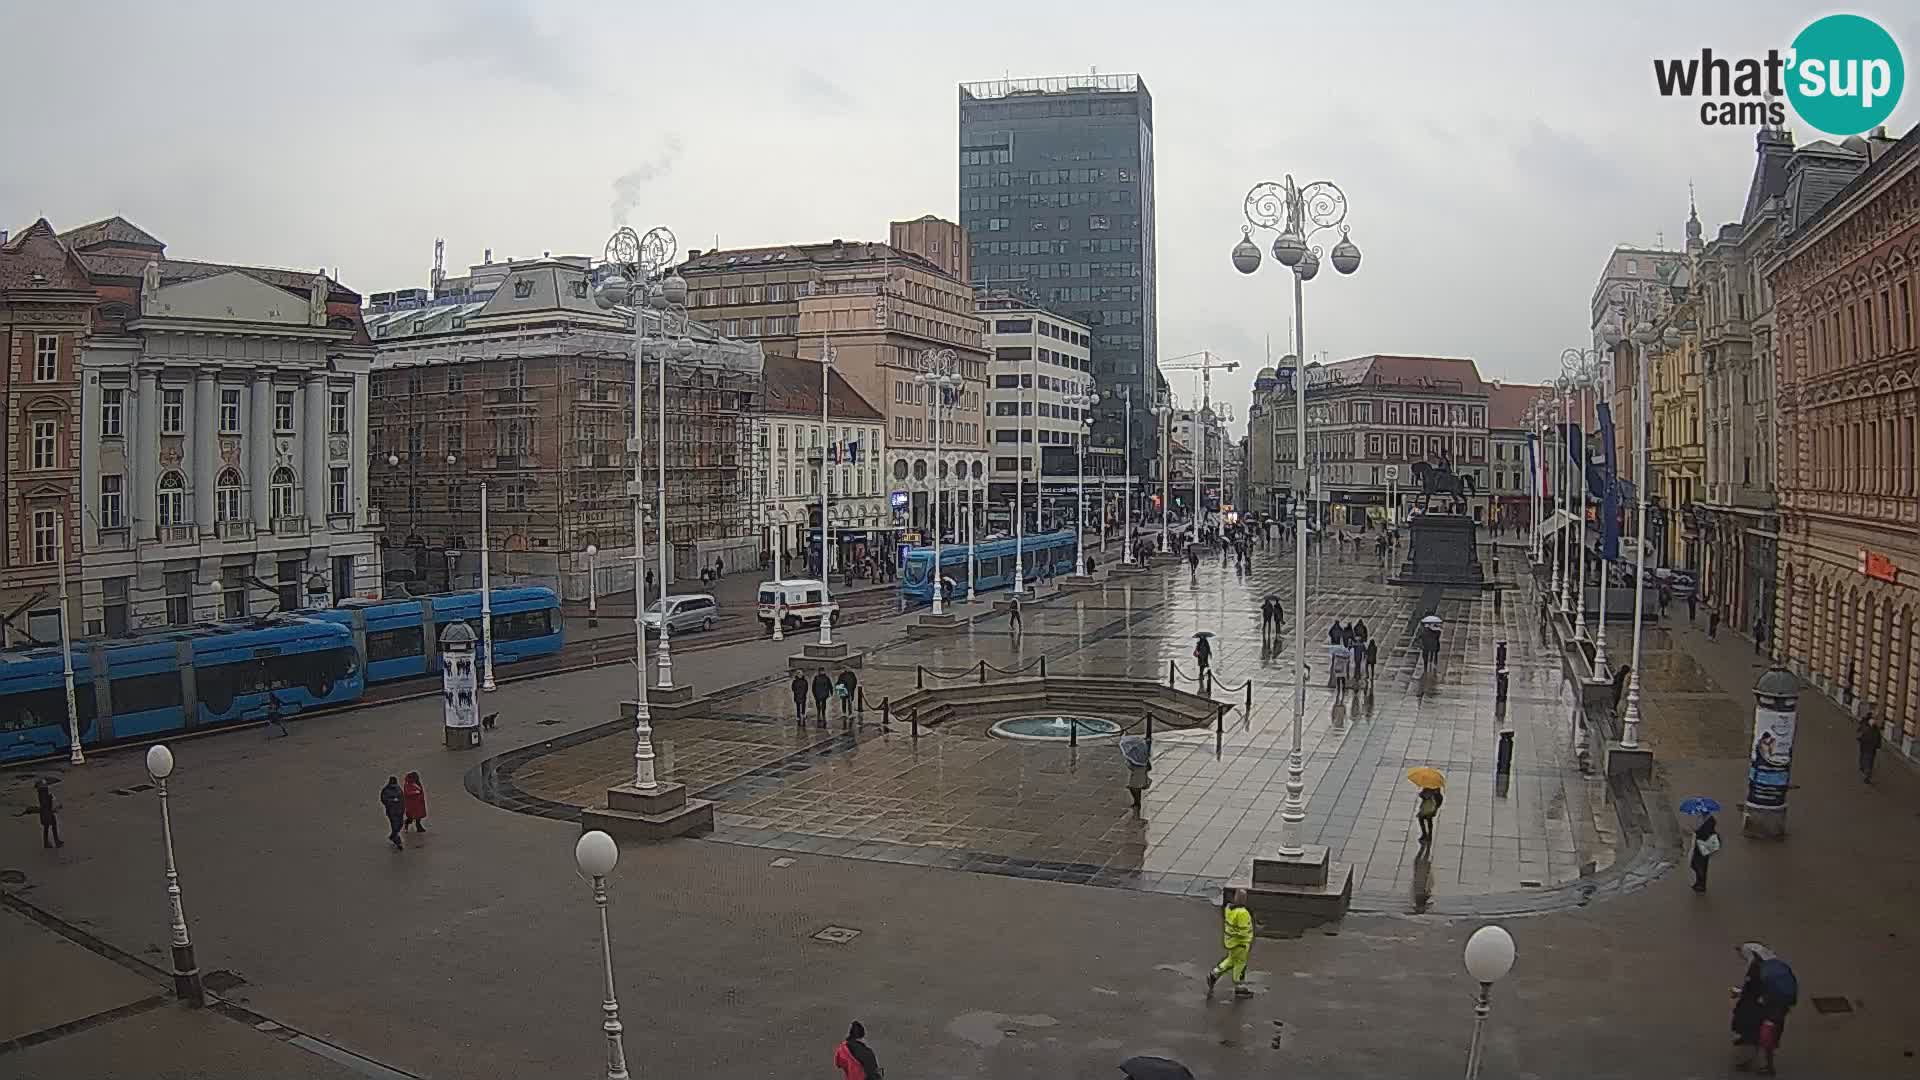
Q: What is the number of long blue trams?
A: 3